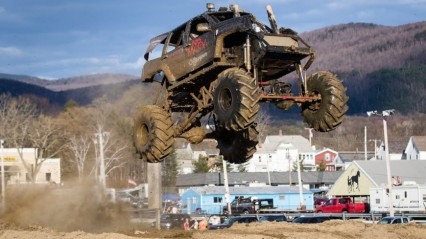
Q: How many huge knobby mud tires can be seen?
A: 4